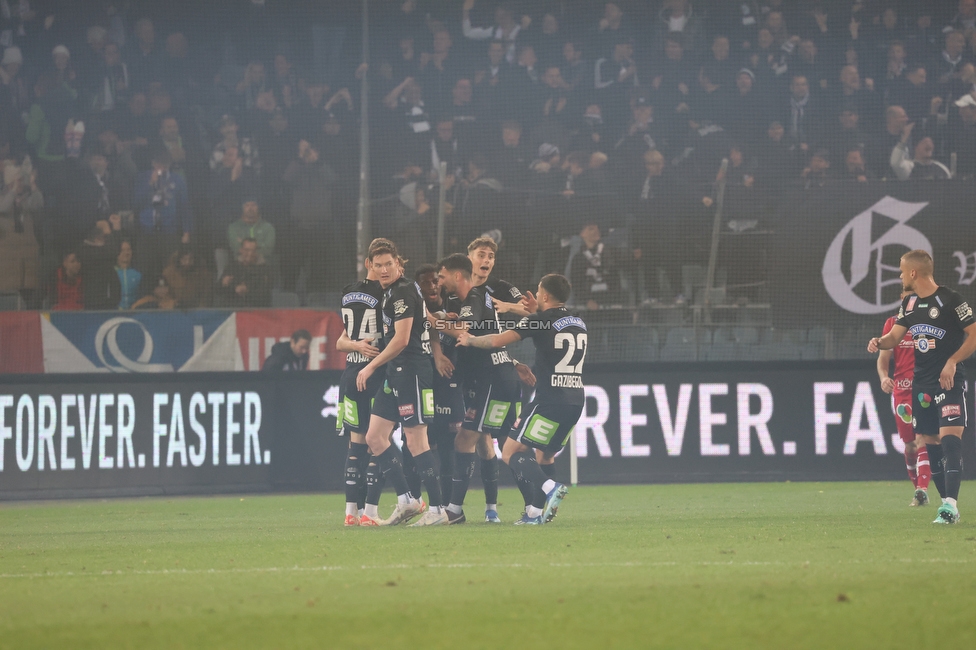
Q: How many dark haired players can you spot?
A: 3